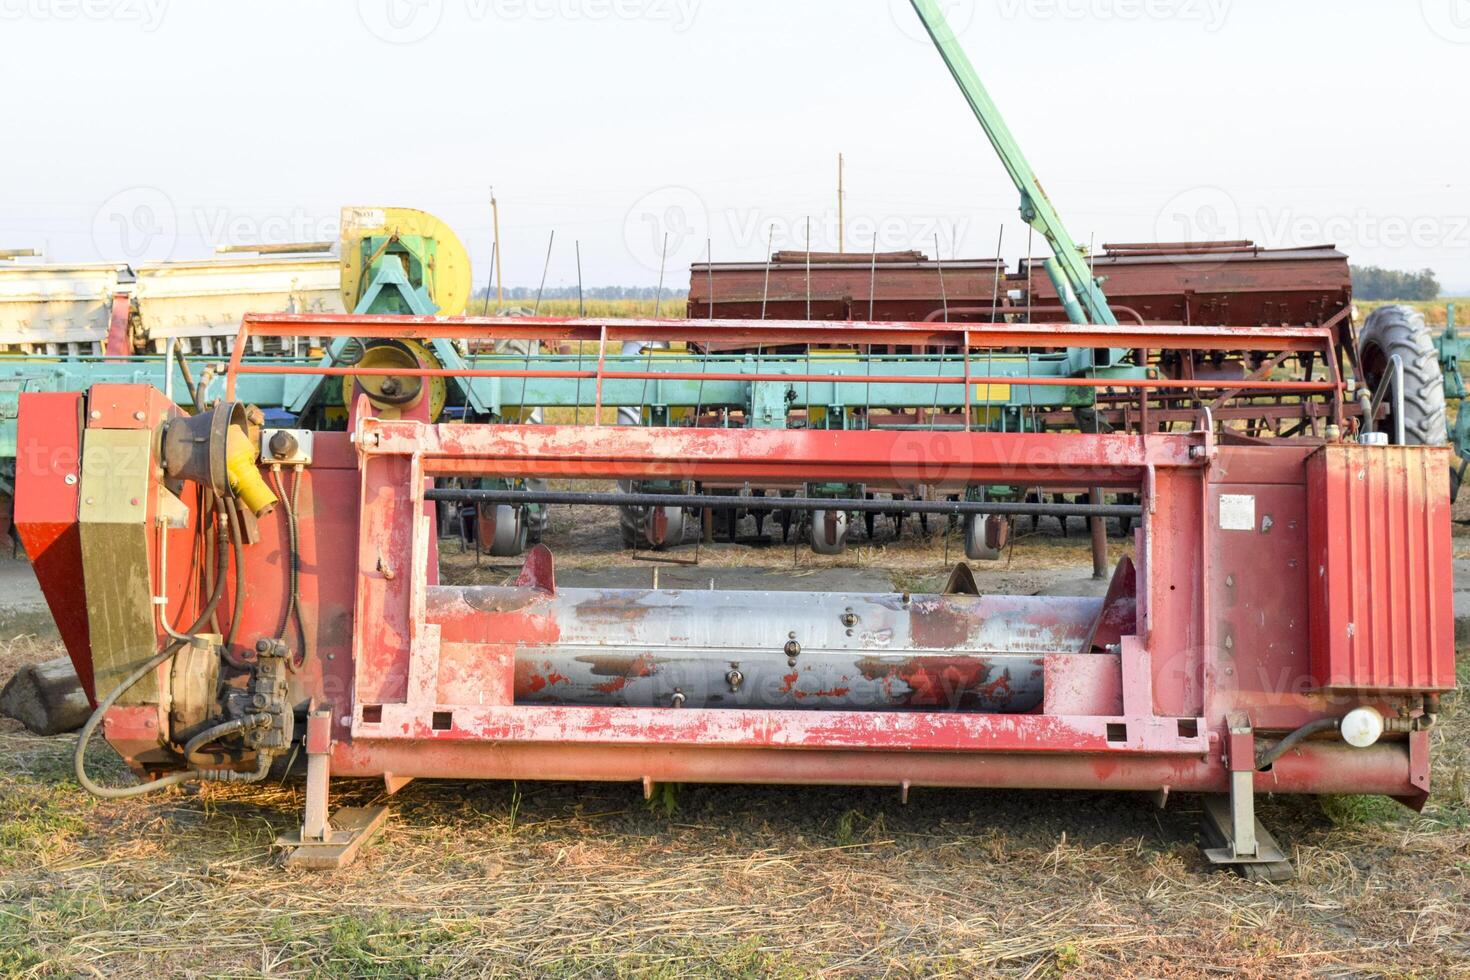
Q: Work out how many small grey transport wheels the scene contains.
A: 4